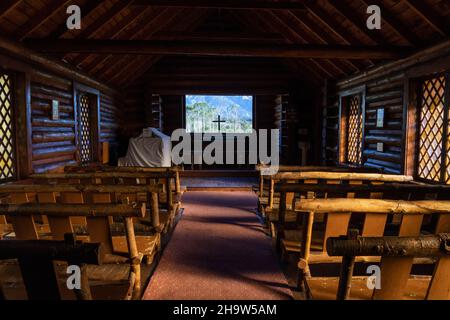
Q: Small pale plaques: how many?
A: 3